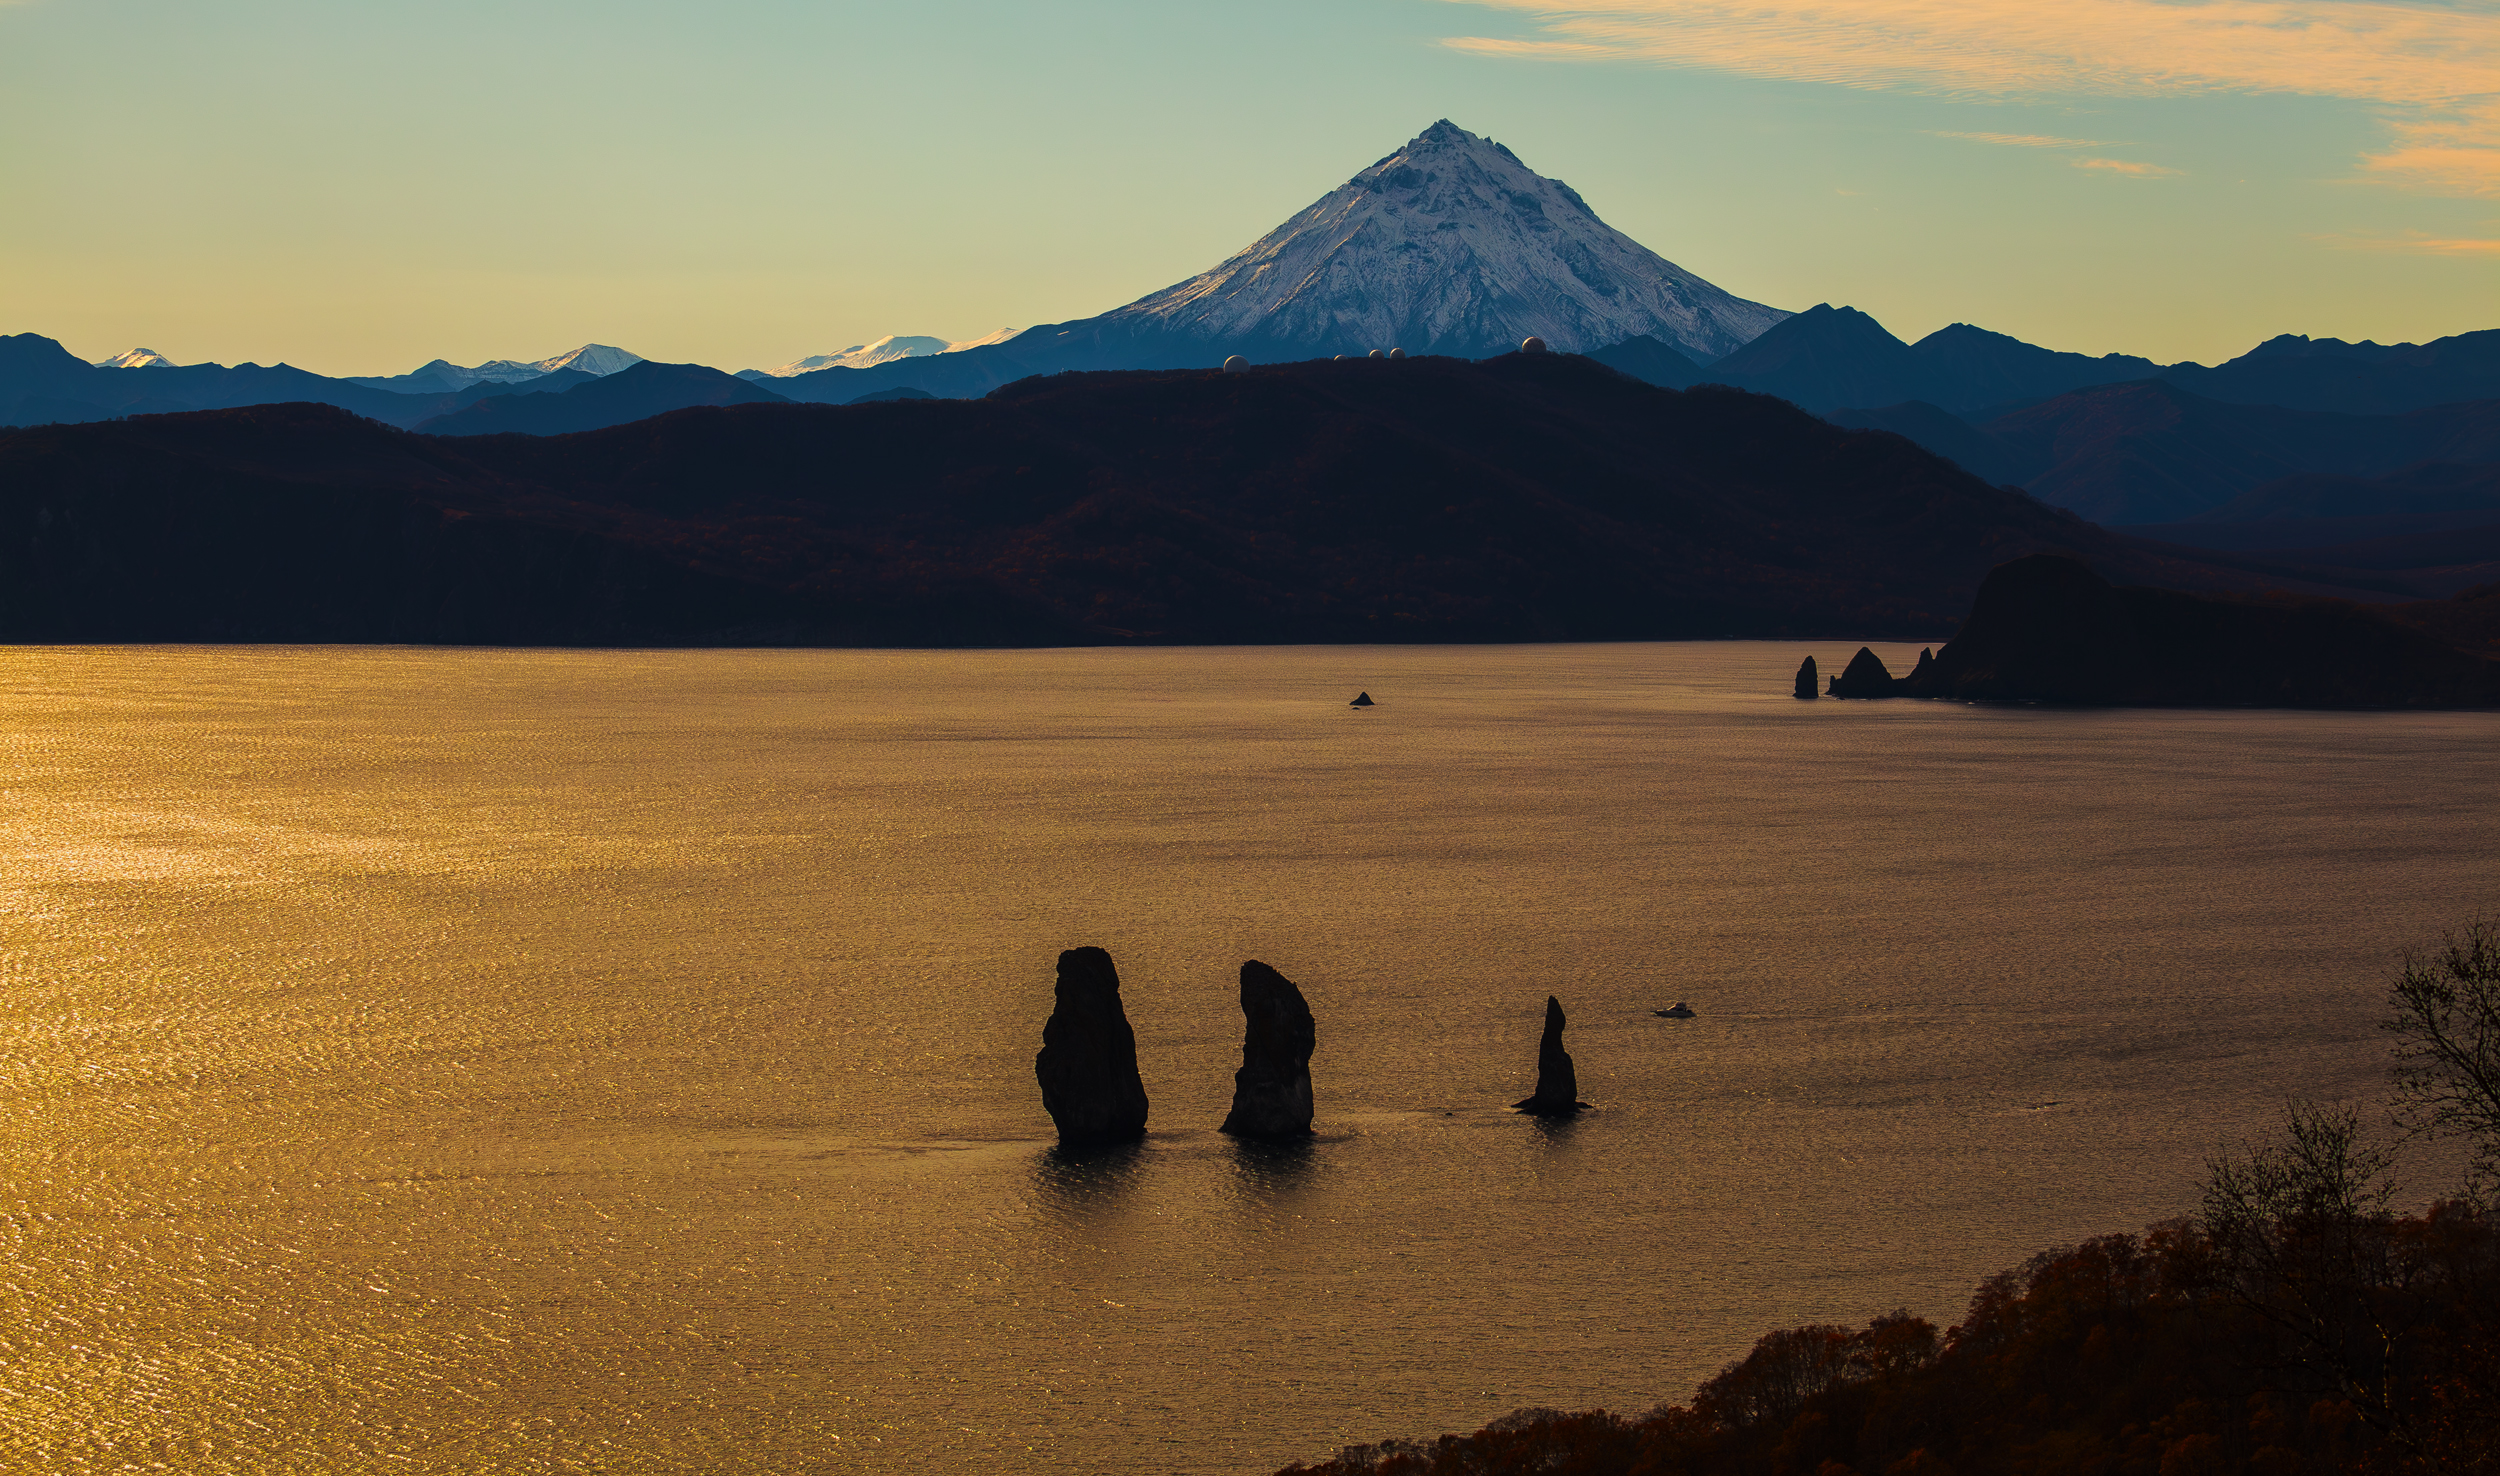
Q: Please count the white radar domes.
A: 5